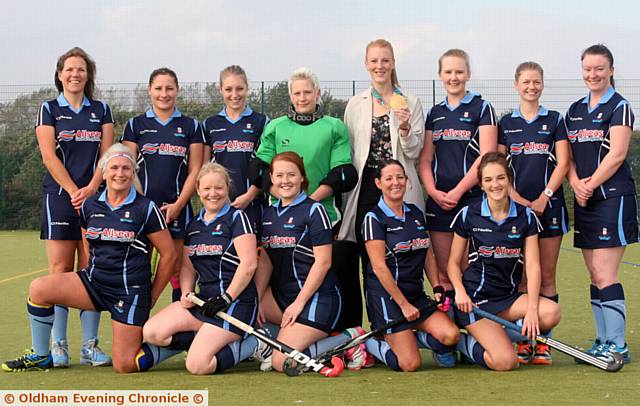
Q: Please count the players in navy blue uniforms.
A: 11